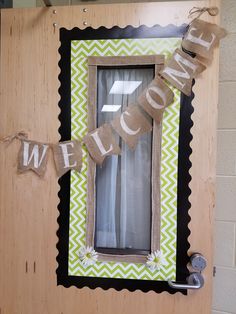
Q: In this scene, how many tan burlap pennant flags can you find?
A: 7